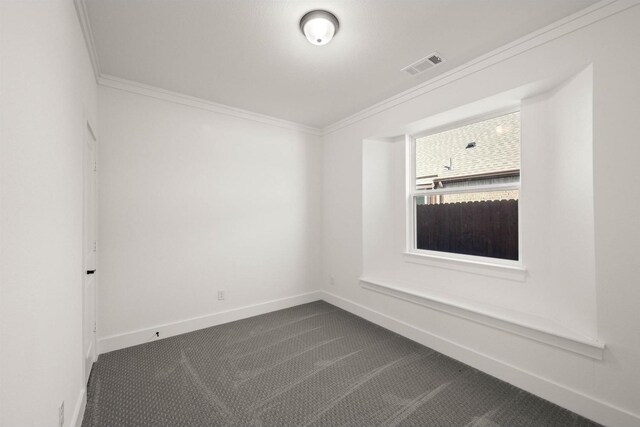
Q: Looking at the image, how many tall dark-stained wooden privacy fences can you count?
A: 1